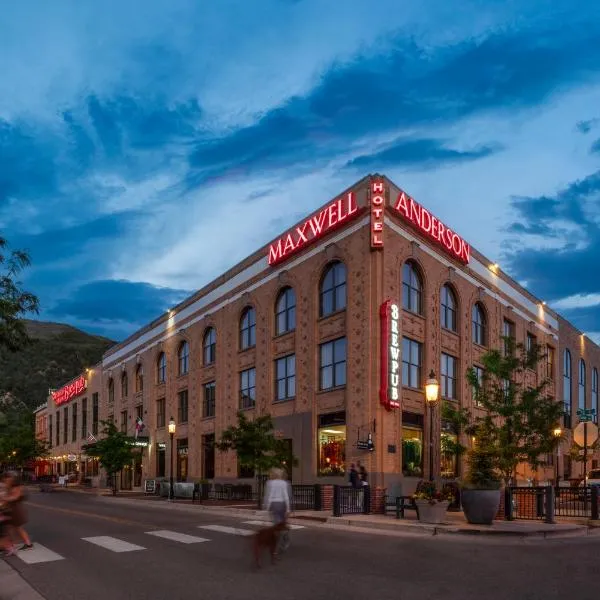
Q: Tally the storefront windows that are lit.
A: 3